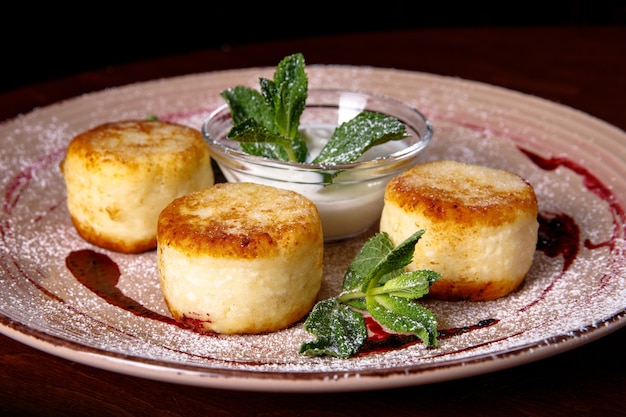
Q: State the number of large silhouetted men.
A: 0